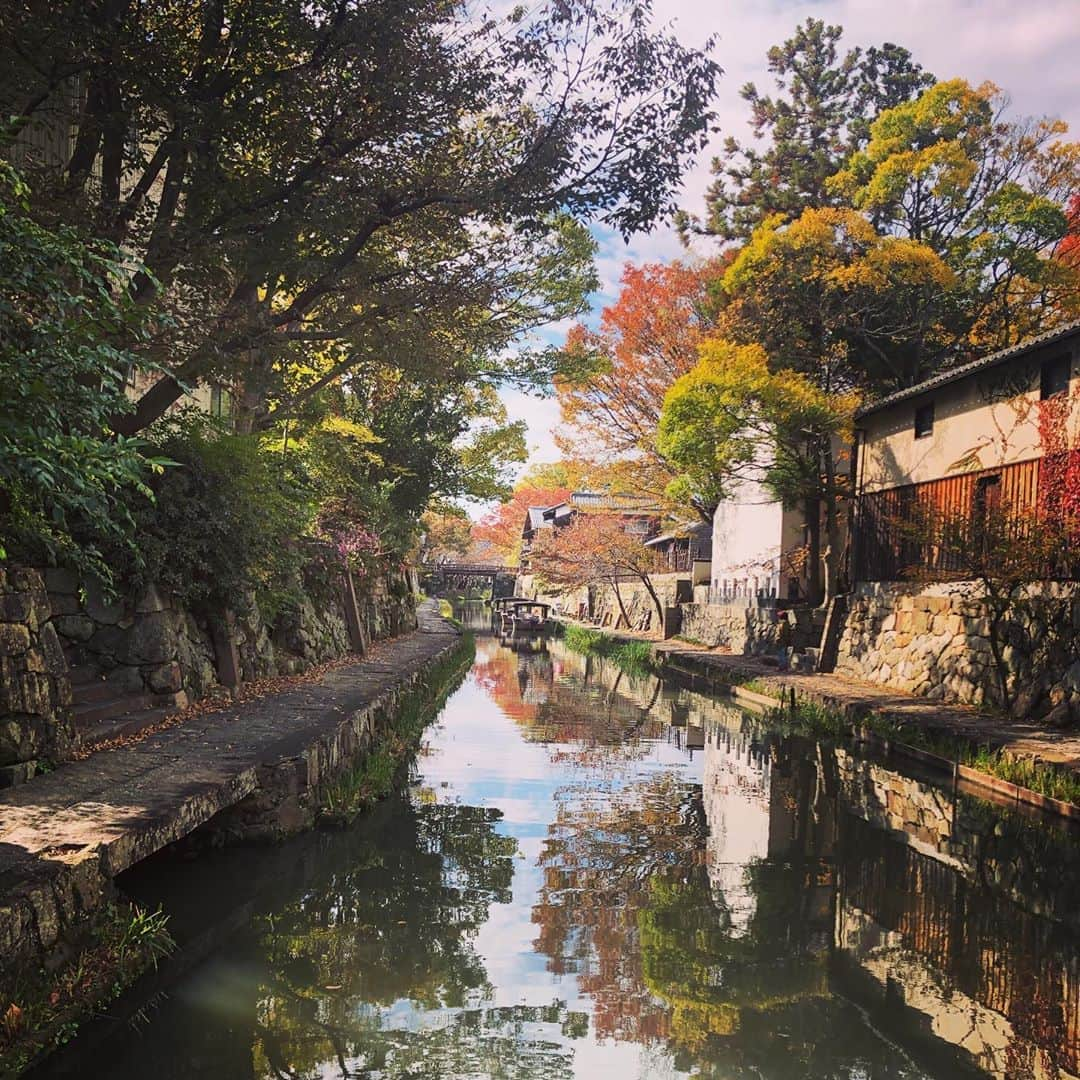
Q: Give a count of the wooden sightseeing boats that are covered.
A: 2